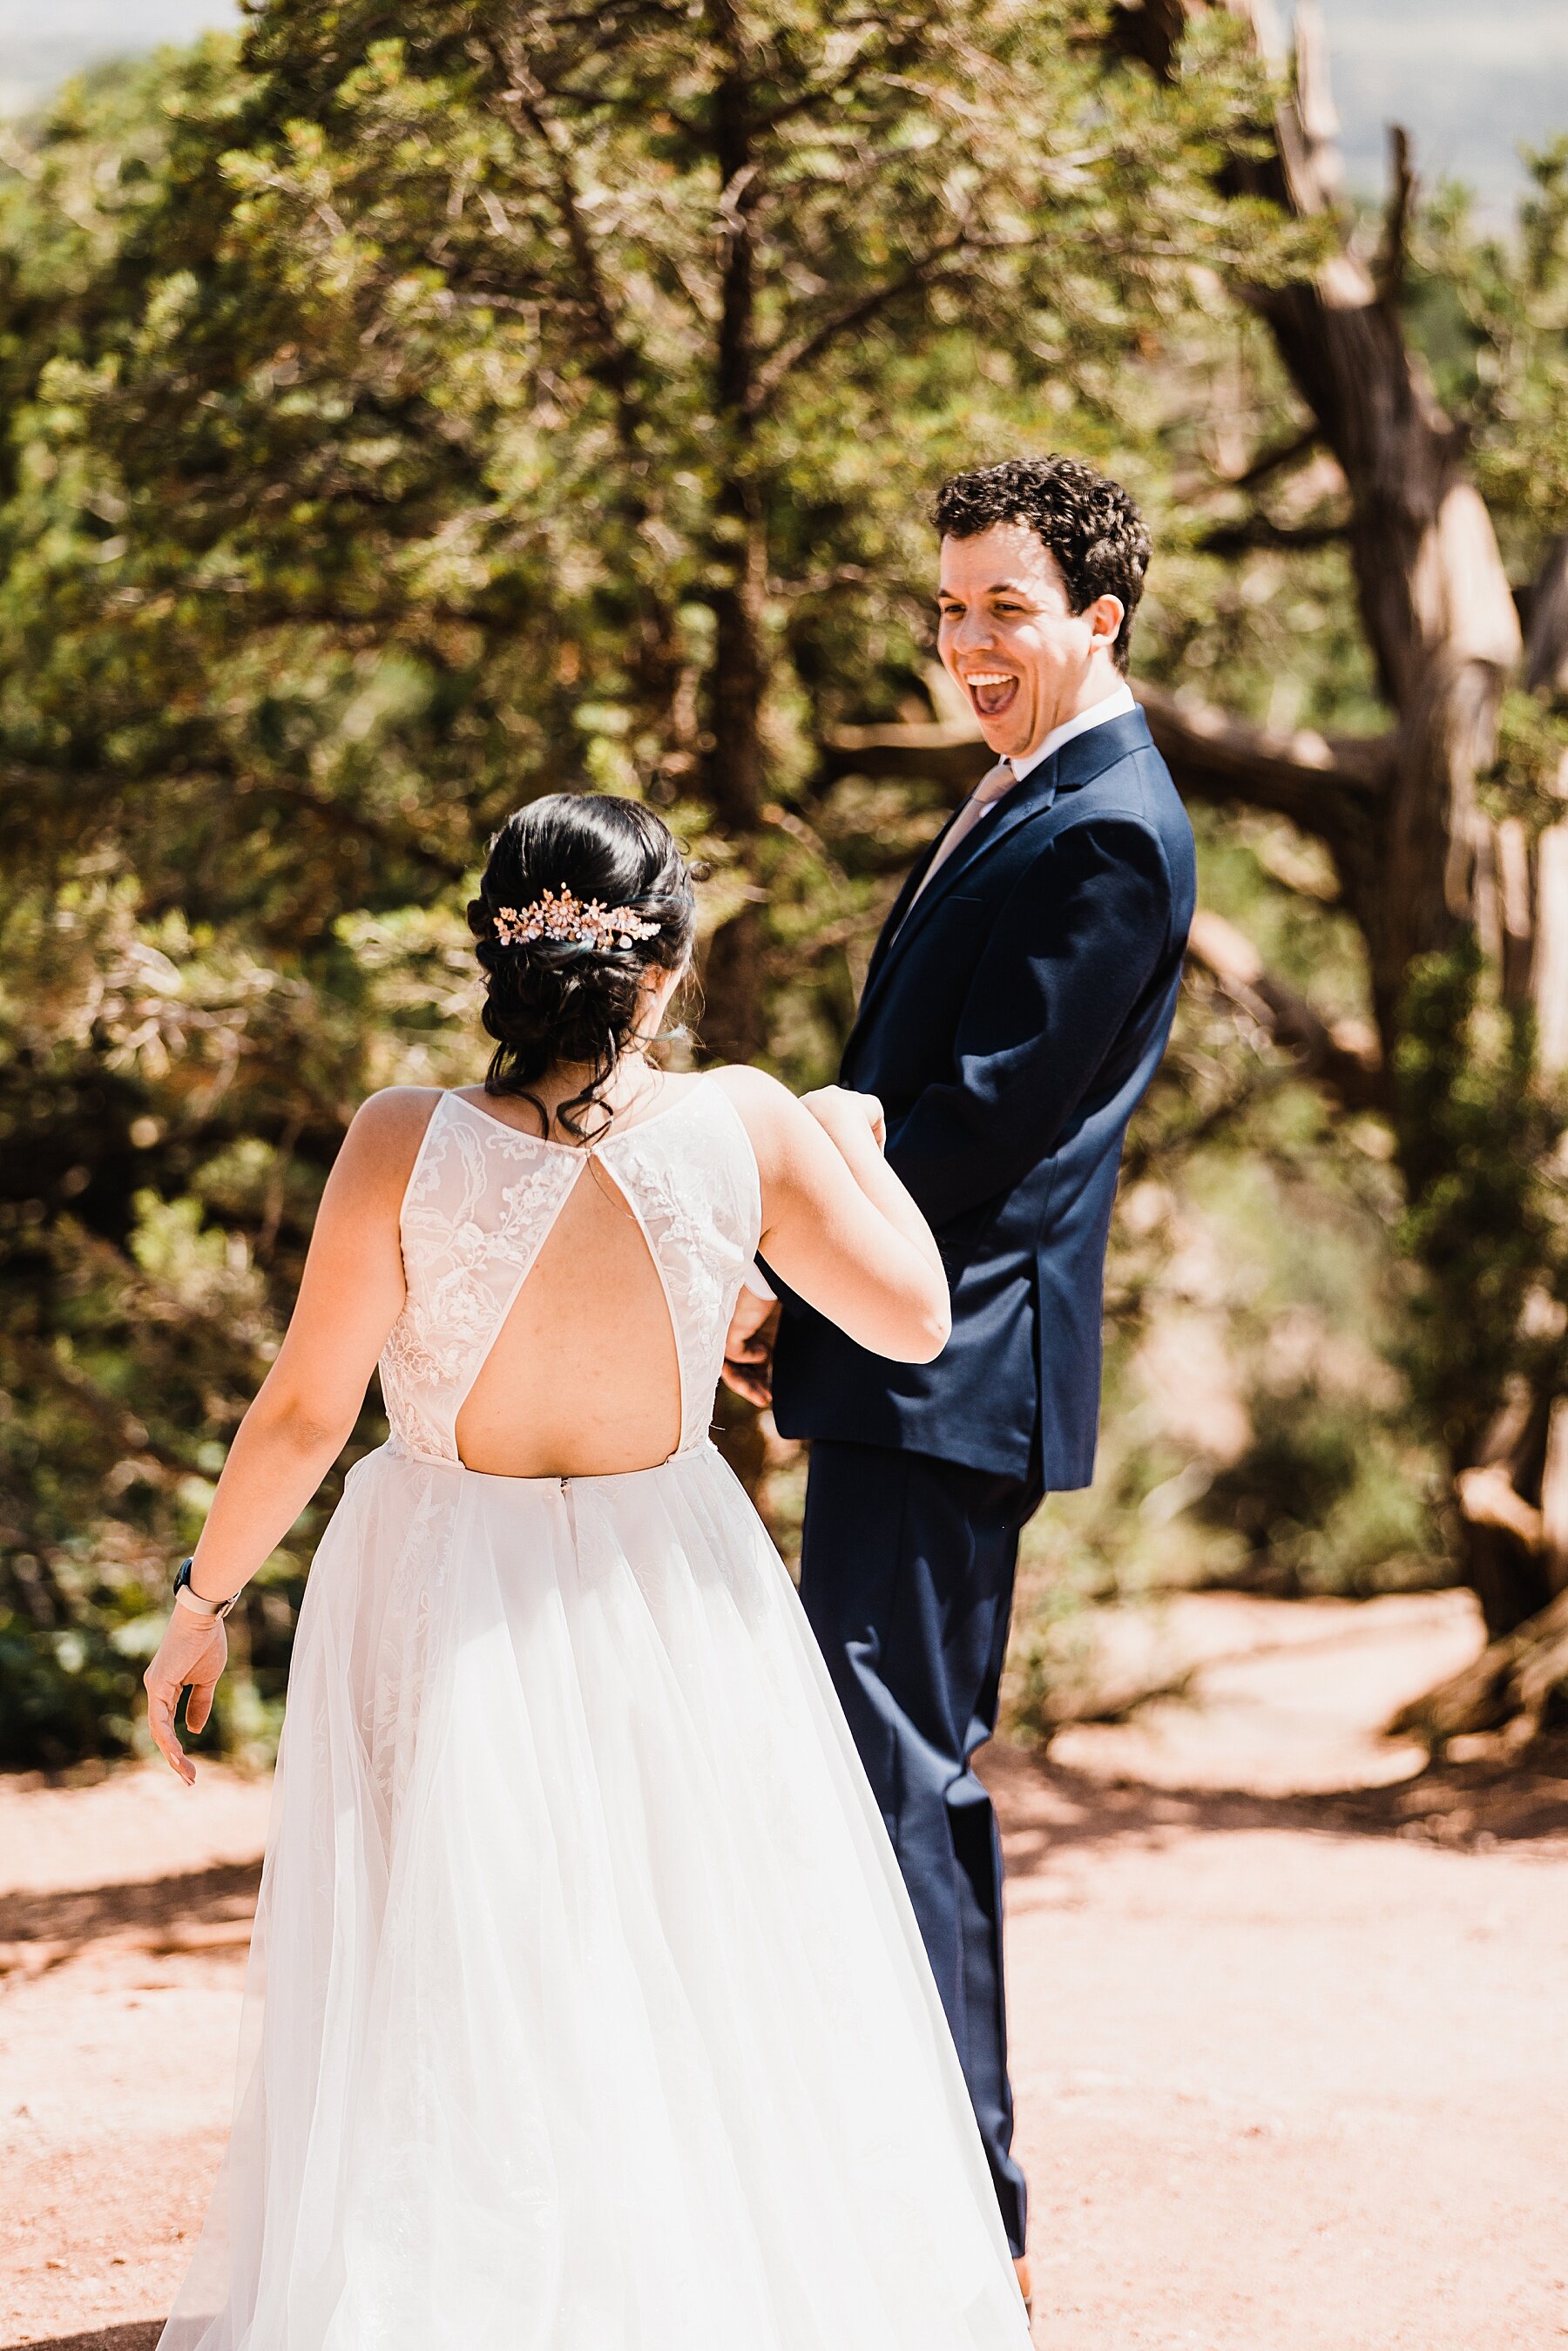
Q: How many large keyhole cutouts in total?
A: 1